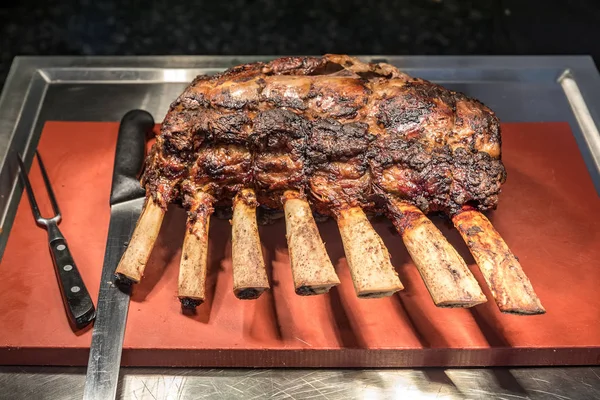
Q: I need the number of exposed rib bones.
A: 7